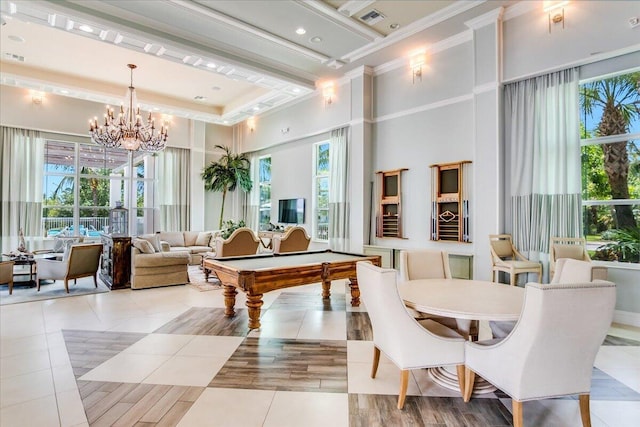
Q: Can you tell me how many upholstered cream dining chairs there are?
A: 4